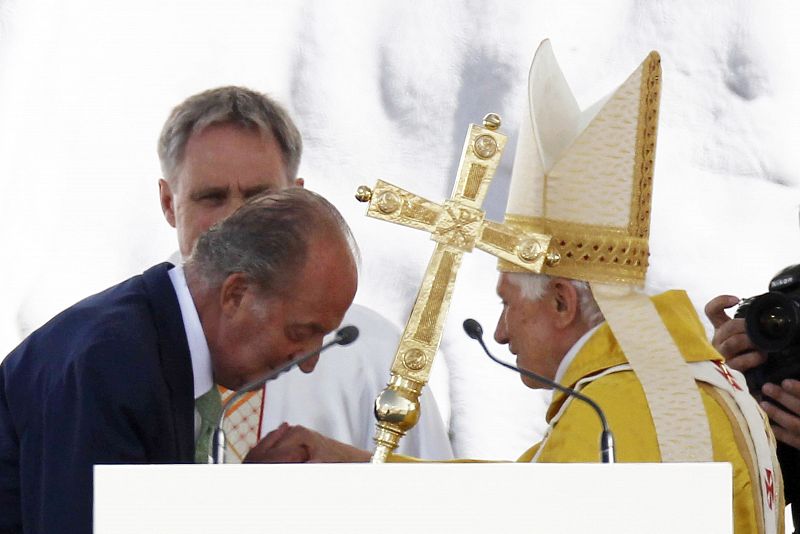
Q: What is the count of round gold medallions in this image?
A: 4